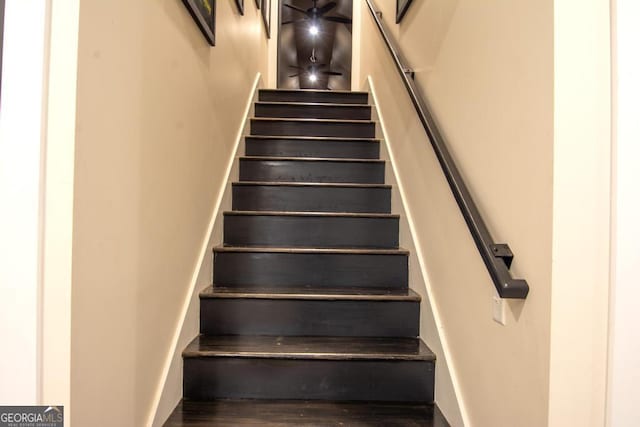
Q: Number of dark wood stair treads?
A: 11